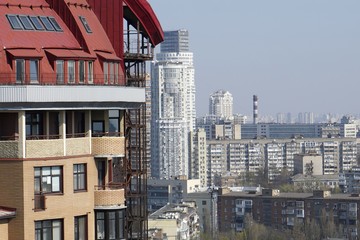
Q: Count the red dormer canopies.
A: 3